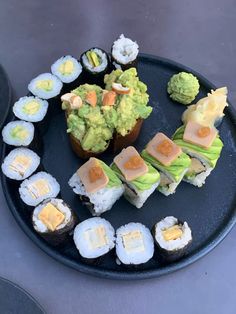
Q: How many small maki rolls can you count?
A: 12